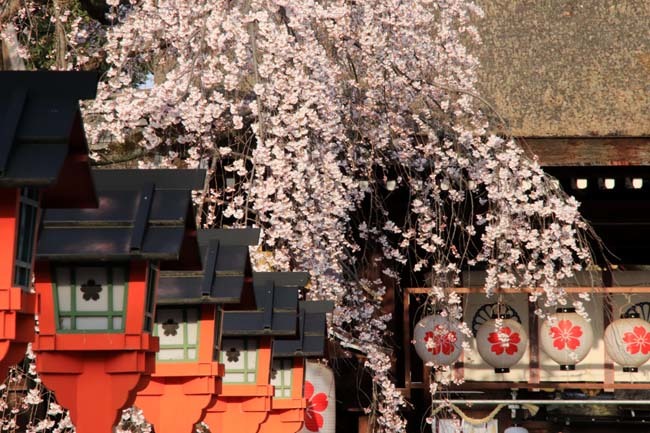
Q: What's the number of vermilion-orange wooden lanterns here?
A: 5